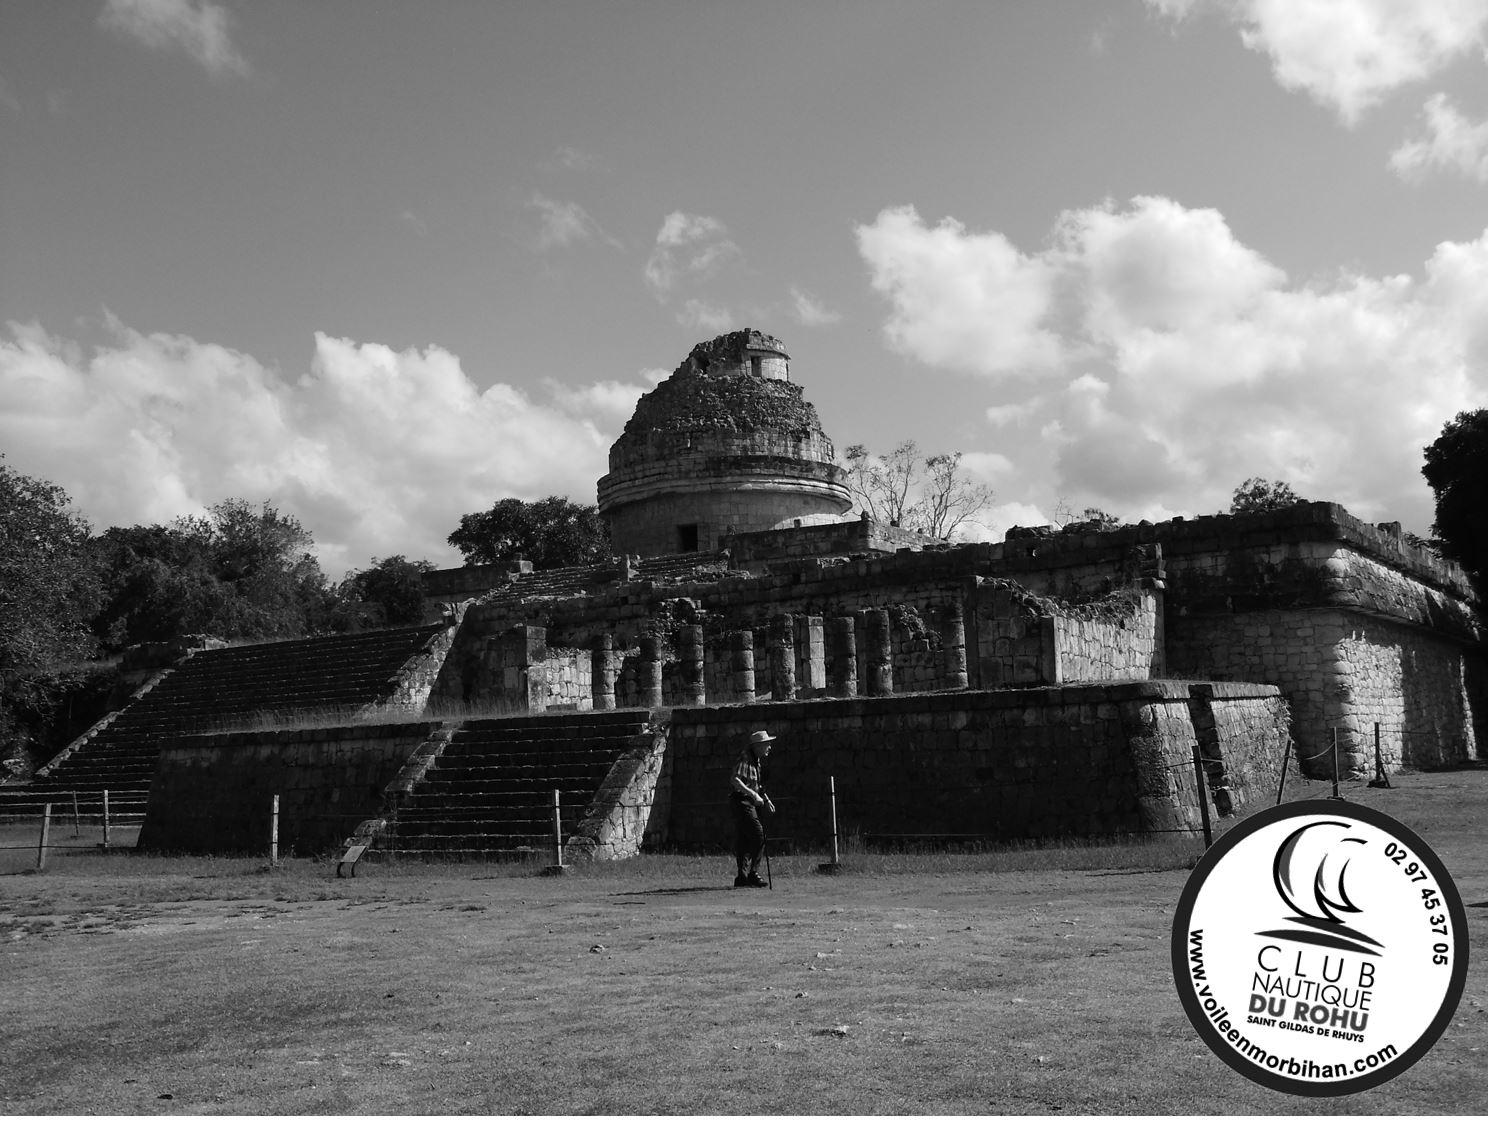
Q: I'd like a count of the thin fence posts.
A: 10